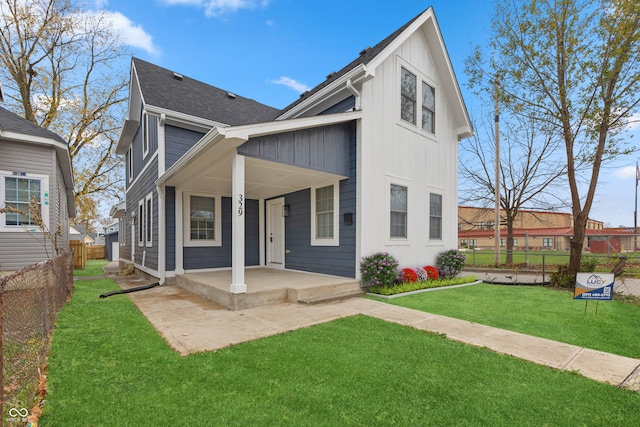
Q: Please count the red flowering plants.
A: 2